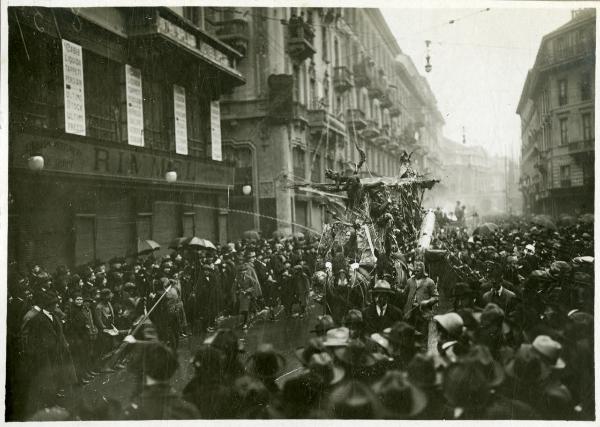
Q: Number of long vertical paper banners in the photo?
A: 4